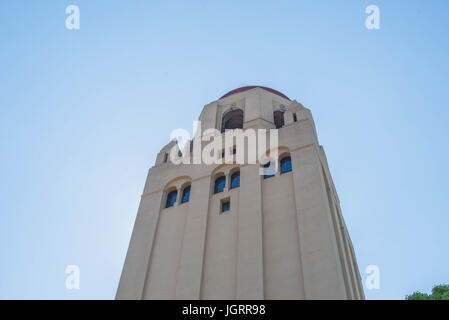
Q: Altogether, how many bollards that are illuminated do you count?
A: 0